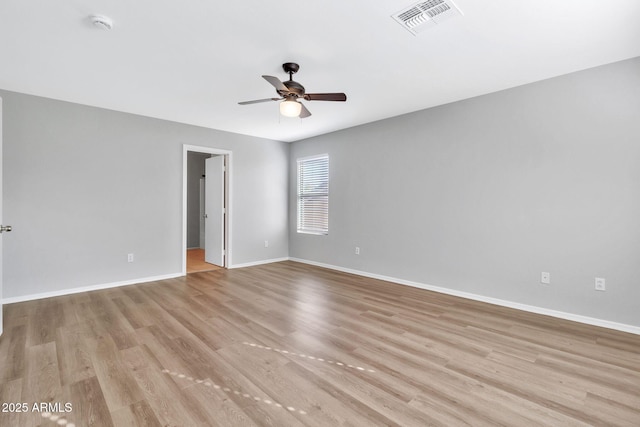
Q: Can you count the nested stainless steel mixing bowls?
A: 0